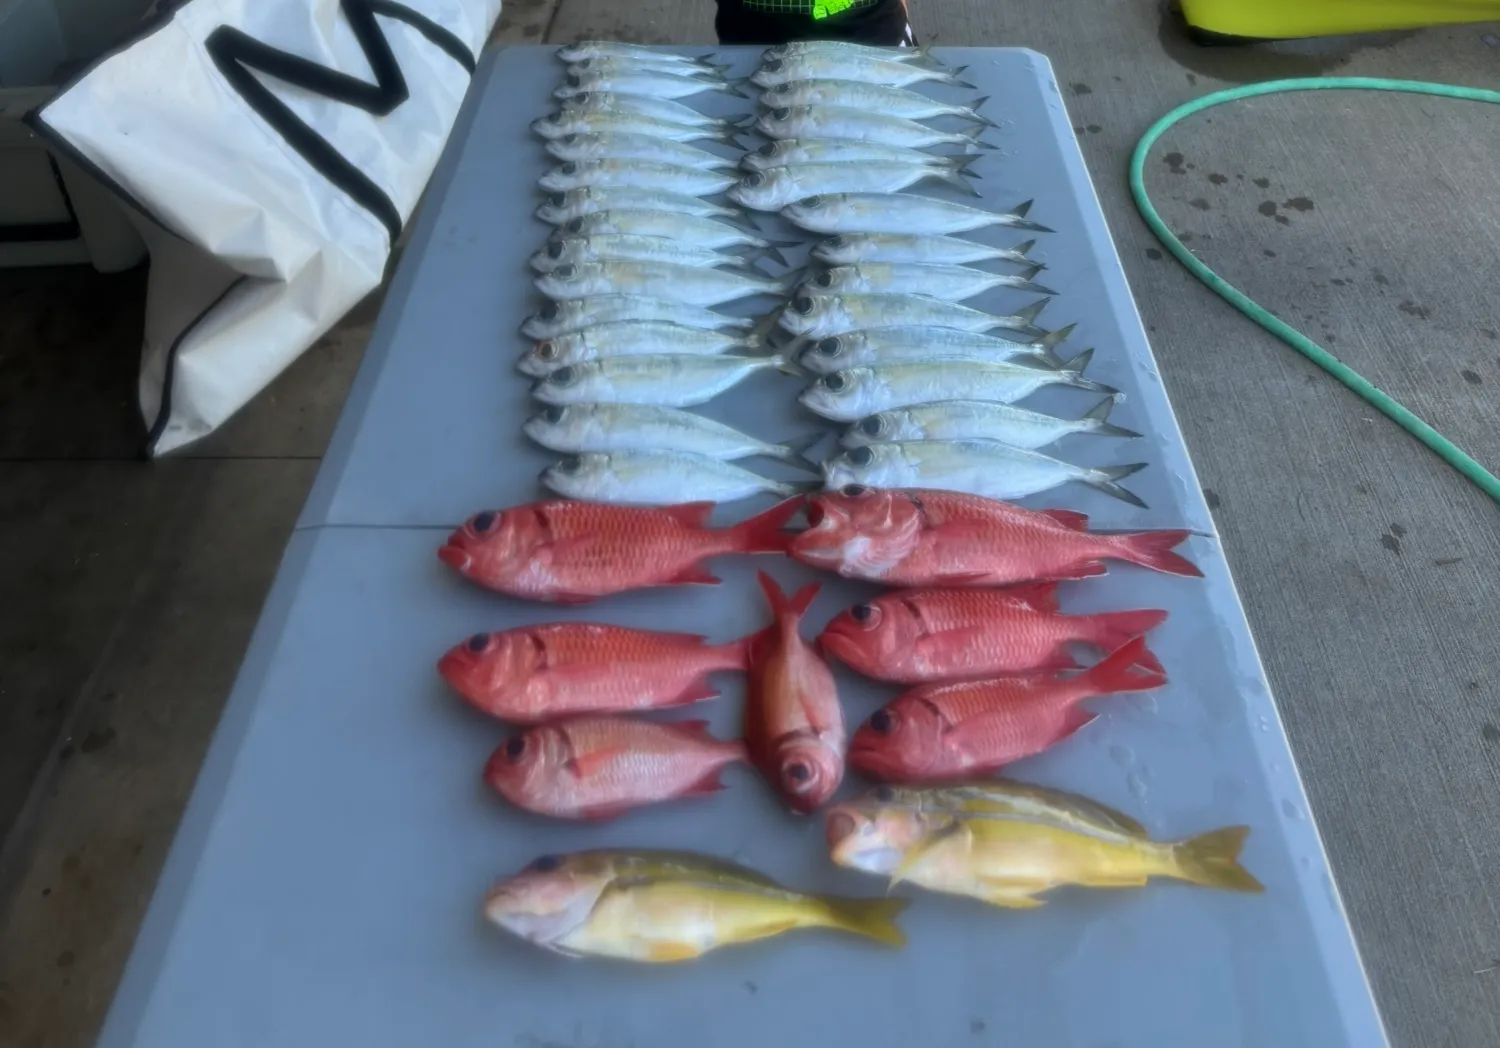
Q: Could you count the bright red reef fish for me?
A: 7